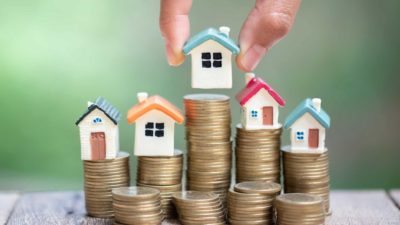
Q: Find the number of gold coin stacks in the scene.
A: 9